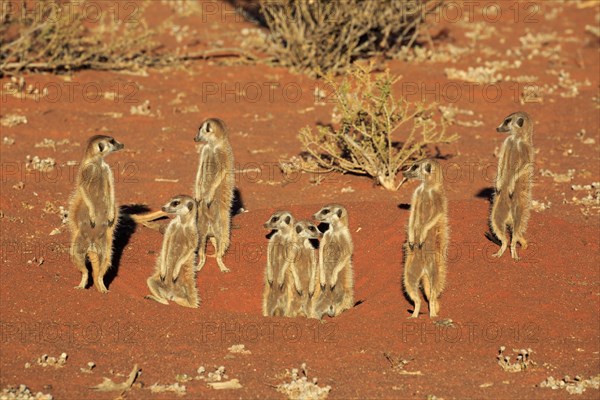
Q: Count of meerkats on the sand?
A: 8